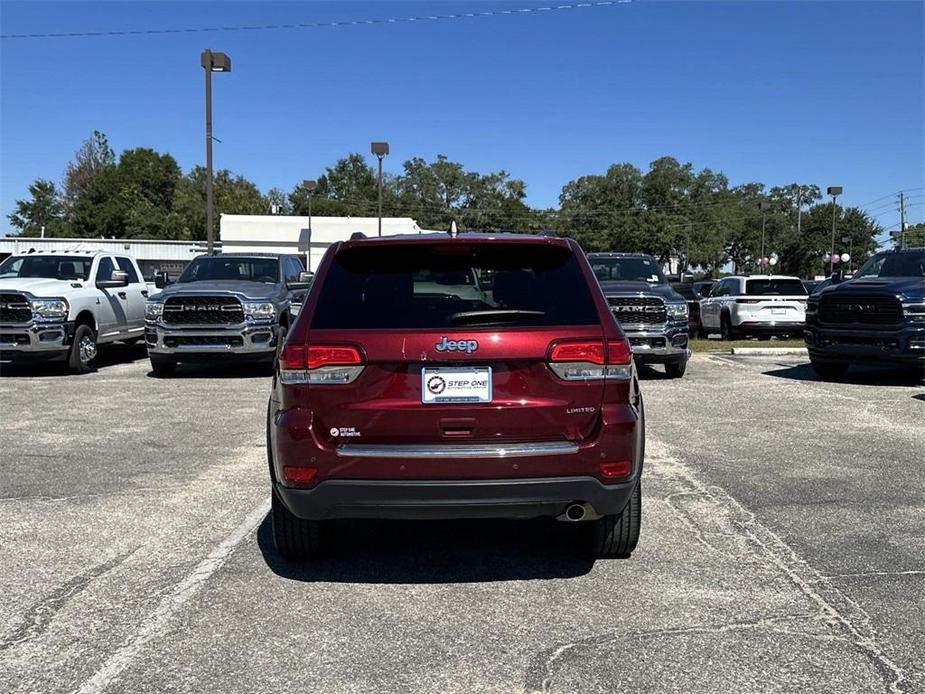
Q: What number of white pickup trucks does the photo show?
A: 1